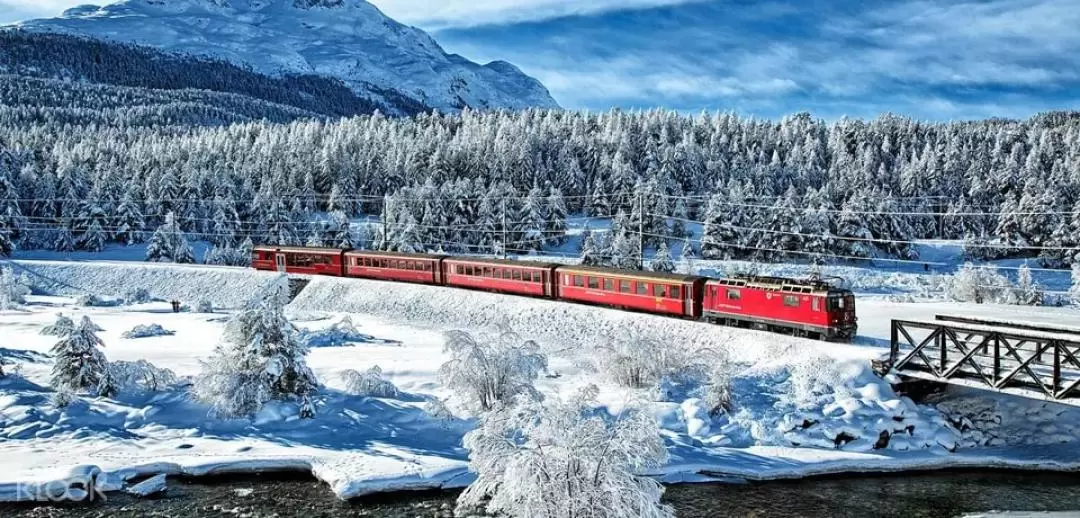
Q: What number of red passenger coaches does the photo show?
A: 4